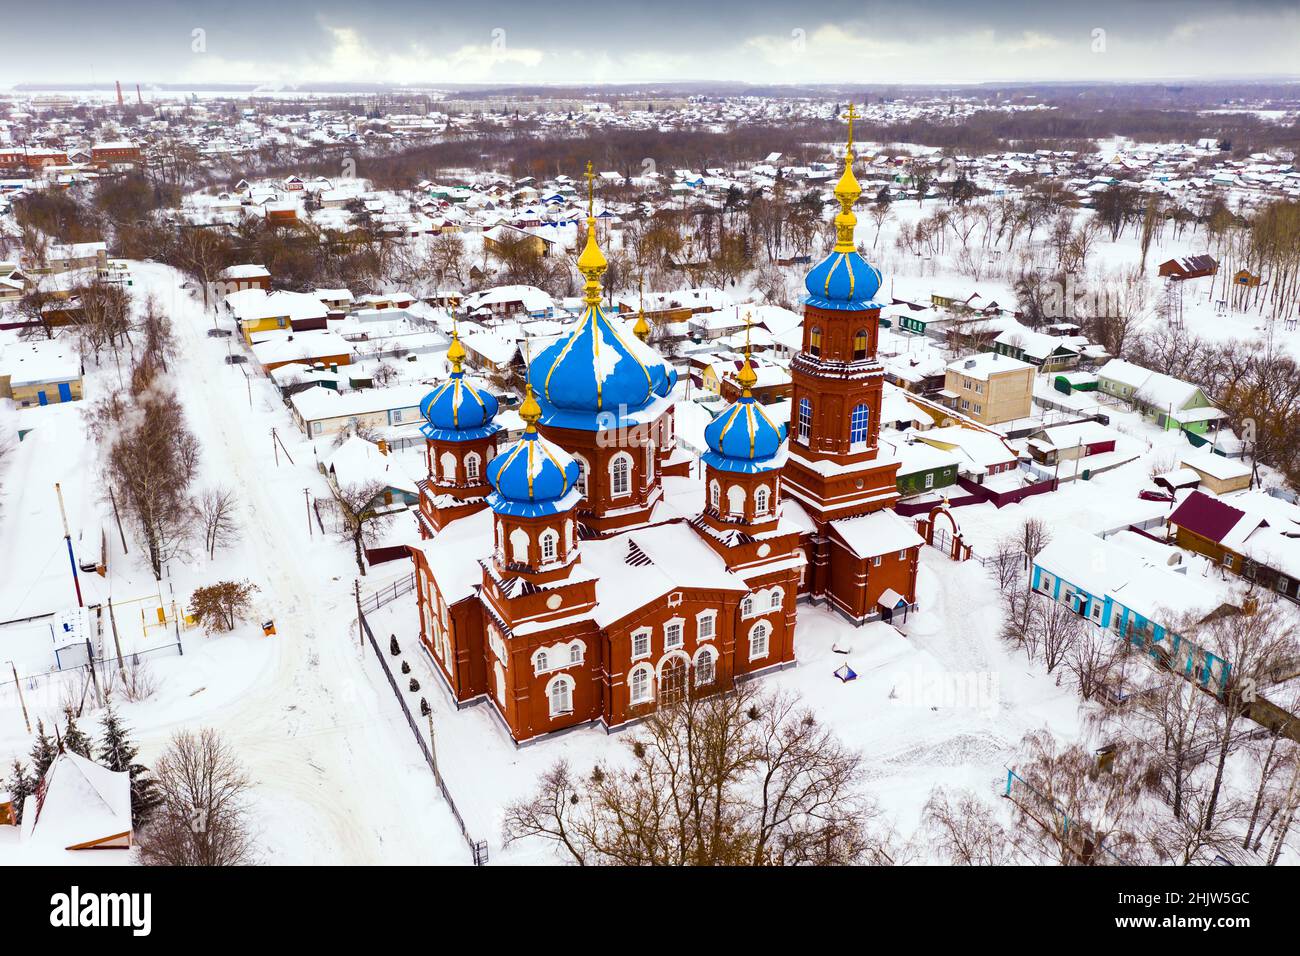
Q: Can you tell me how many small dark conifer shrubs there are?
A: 4